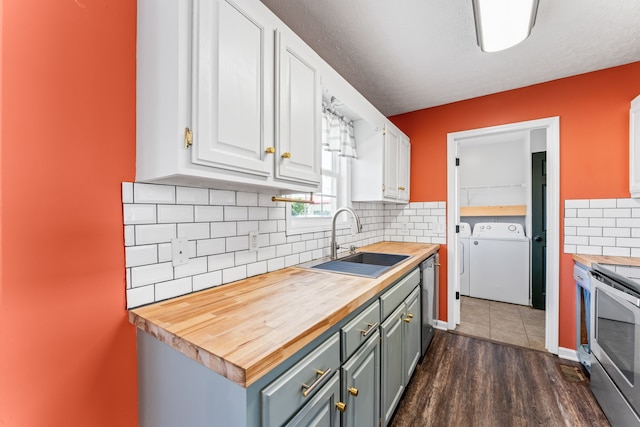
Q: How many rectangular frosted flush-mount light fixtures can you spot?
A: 1